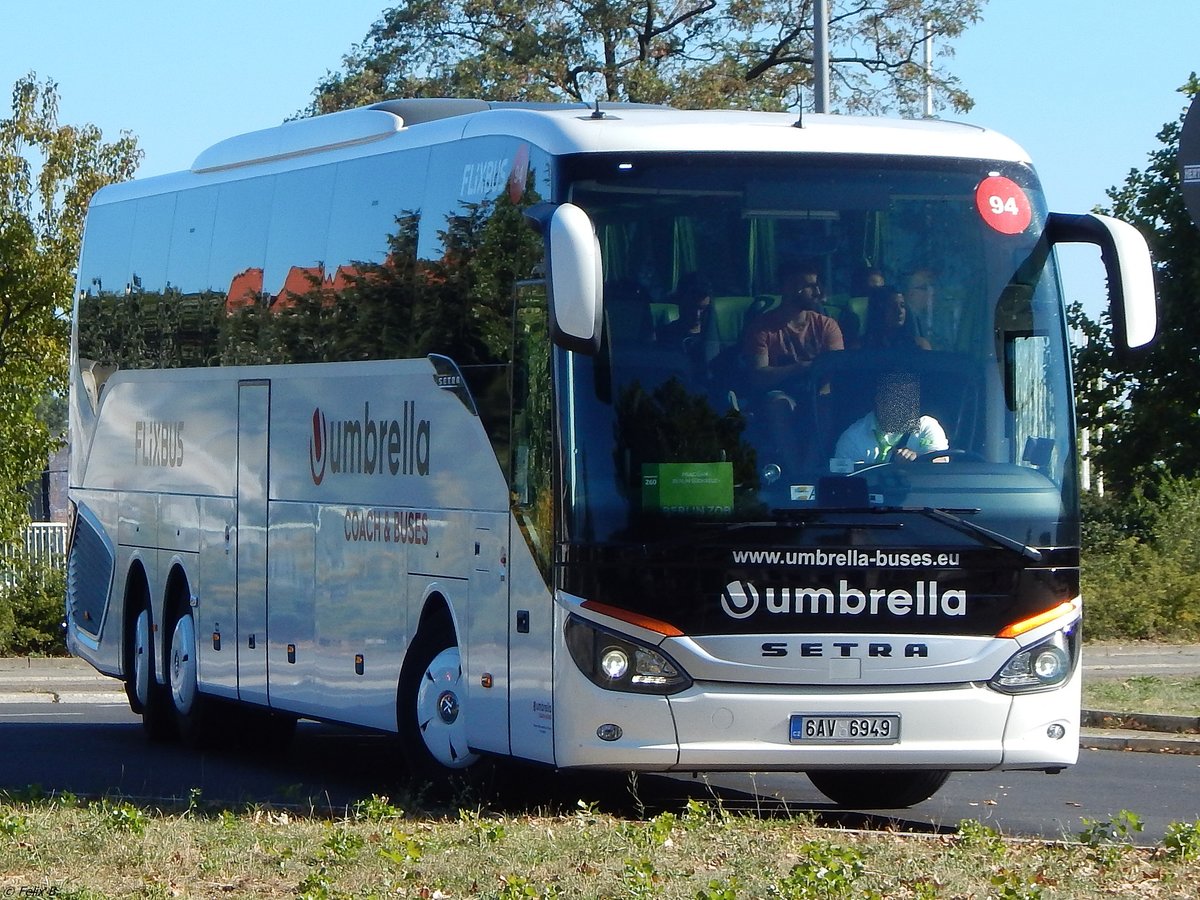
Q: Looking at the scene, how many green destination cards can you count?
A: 1